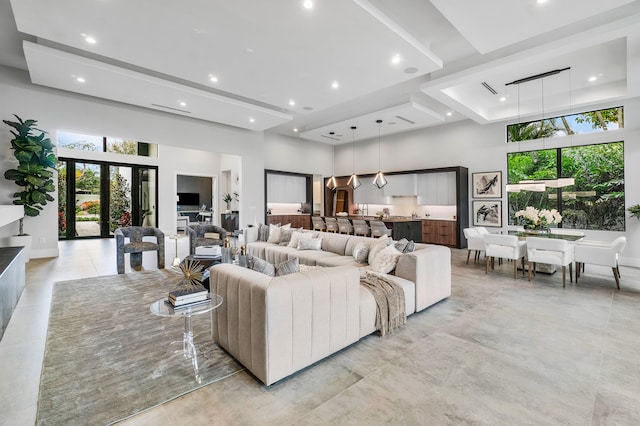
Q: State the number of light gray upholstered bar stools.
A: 5